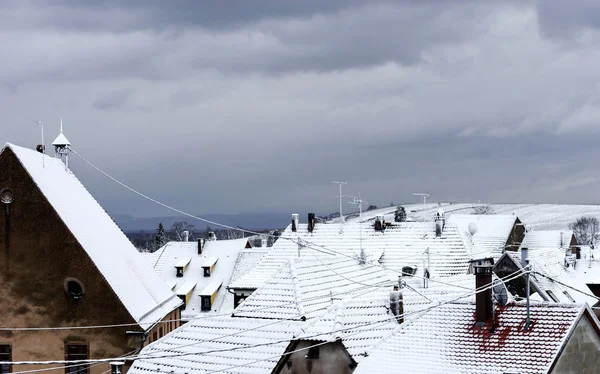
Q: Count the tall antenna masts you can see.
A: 4